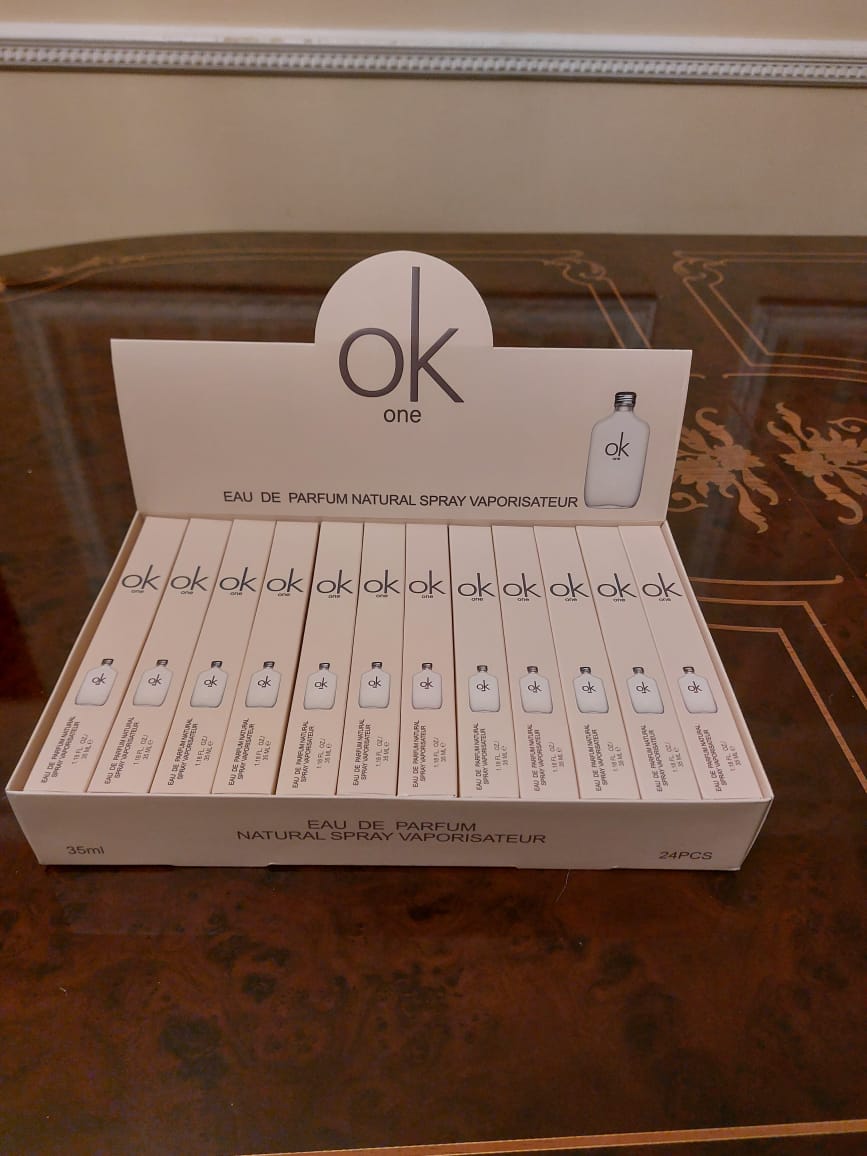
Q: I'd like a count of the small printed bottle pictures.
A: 12